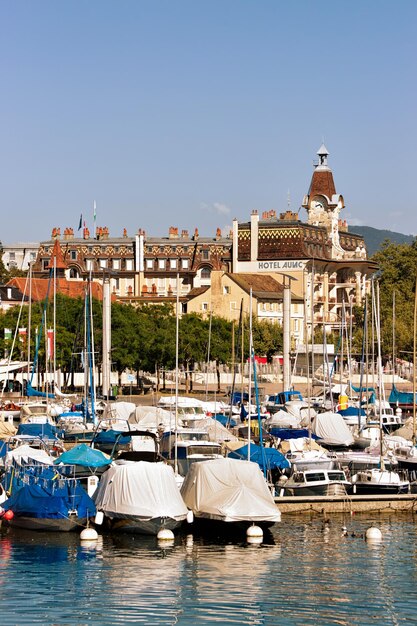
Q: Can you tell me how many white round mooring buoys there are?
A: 4